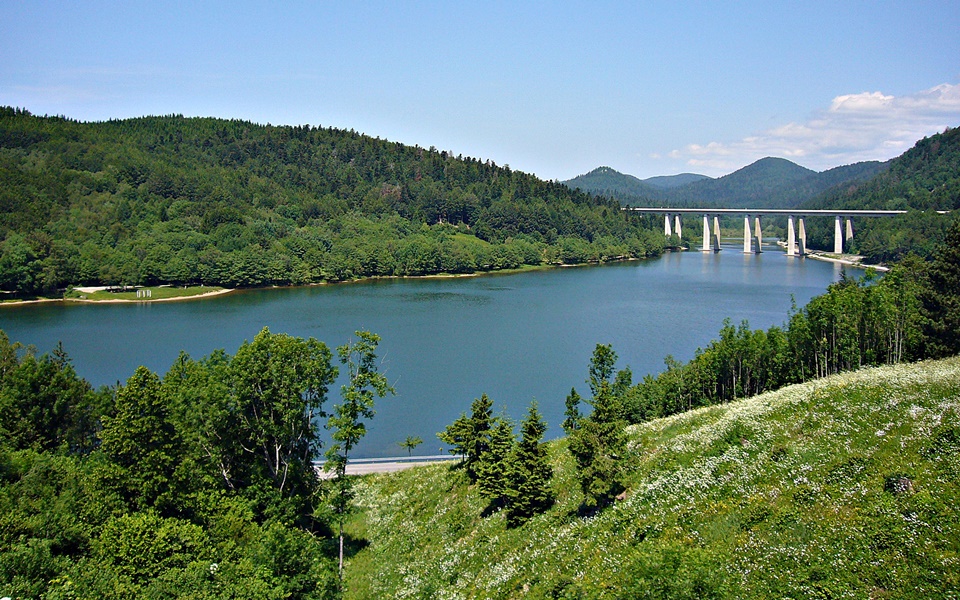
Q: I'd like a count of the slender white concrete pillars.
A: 10